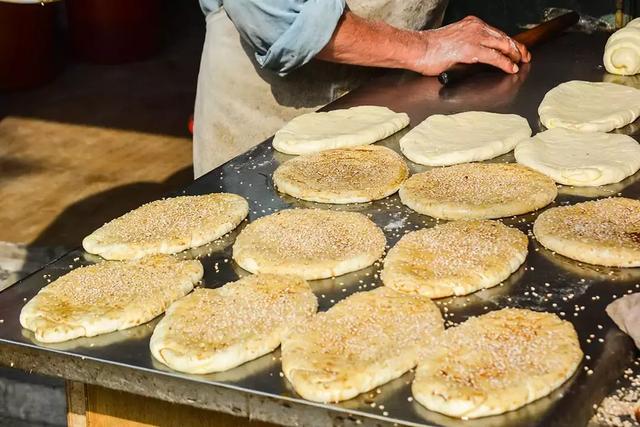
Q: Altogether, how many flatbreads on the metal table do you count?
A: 14